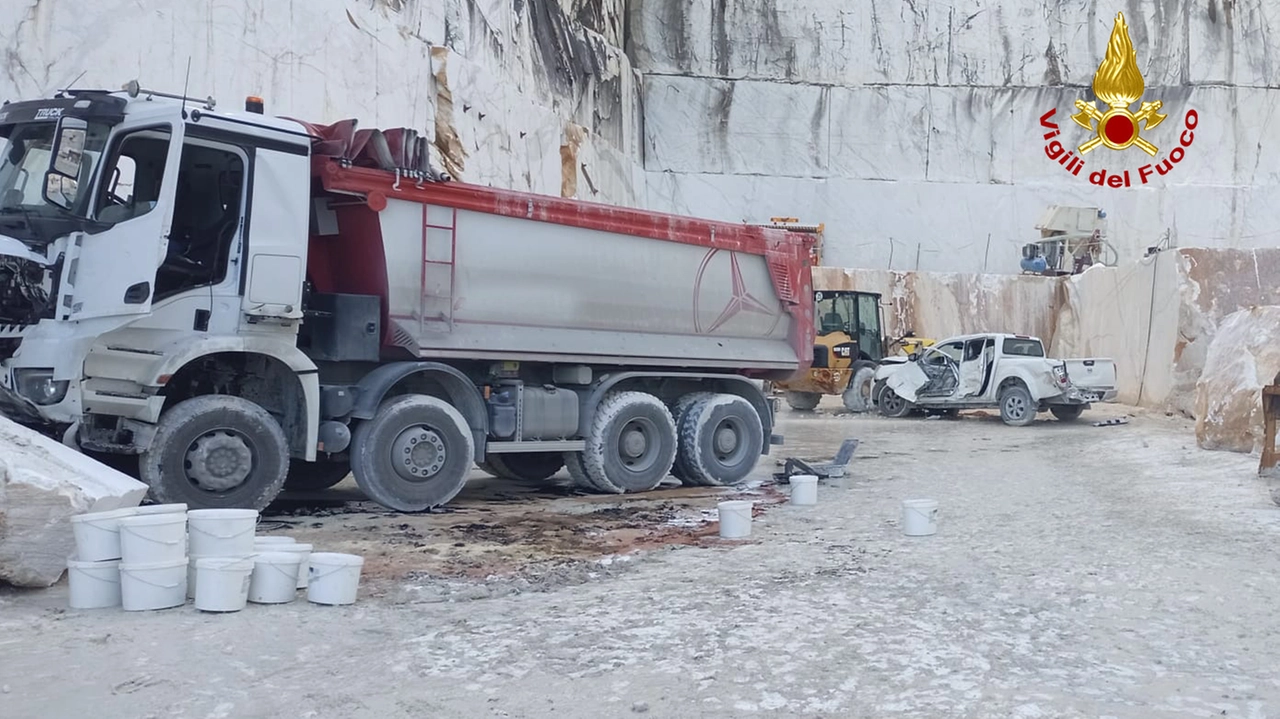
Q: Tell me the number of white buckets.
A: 15